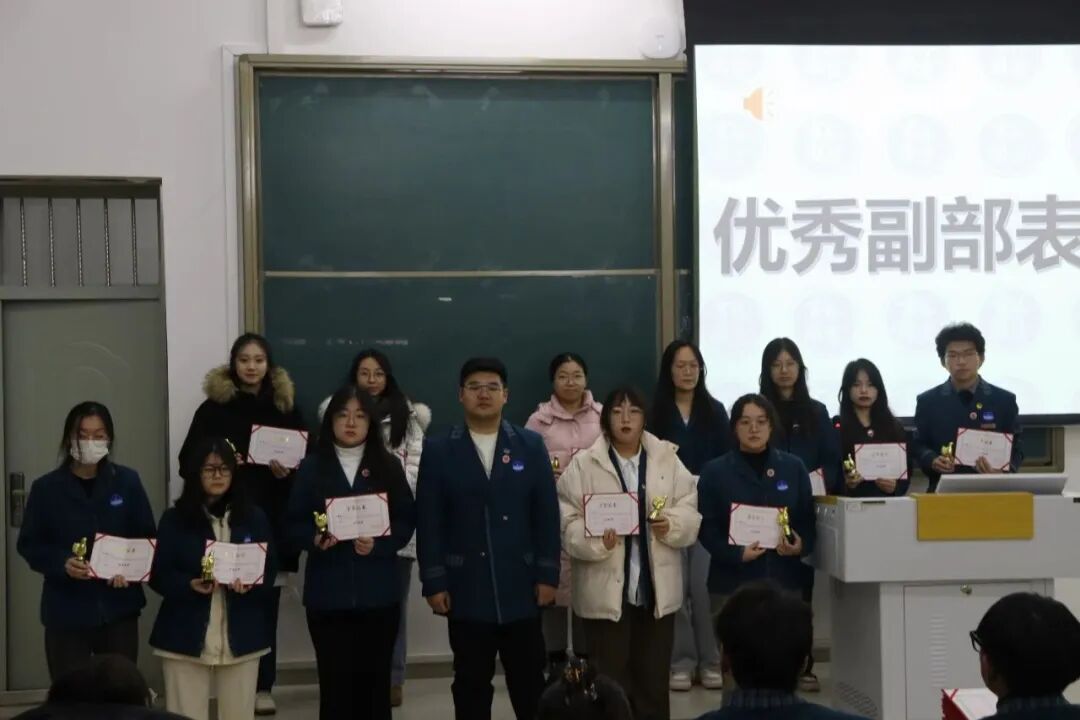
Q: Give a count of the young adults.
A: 13